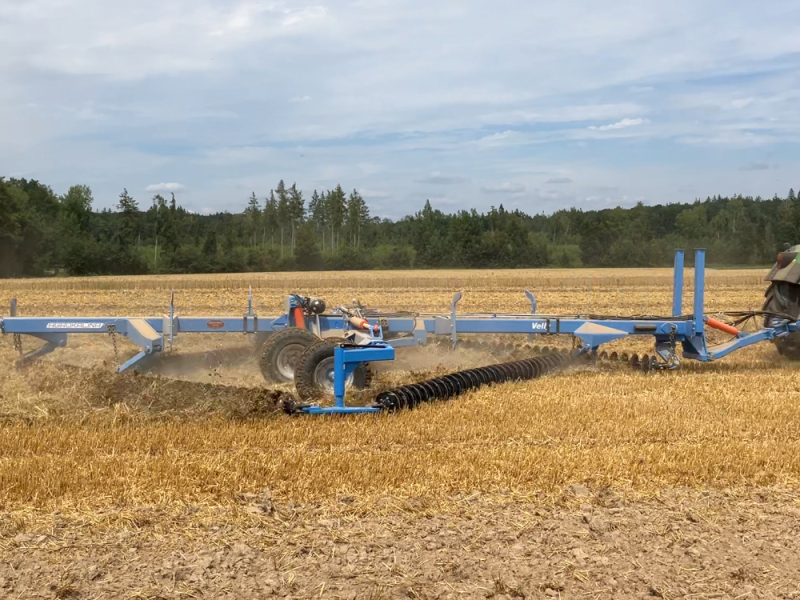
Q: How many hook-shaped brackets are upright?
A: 2